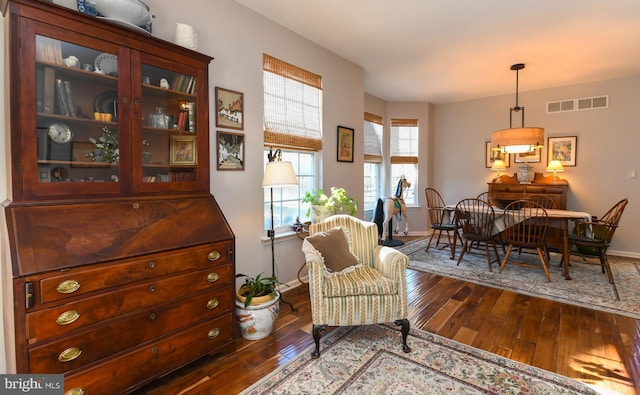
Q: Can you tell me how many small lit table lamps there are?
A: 2